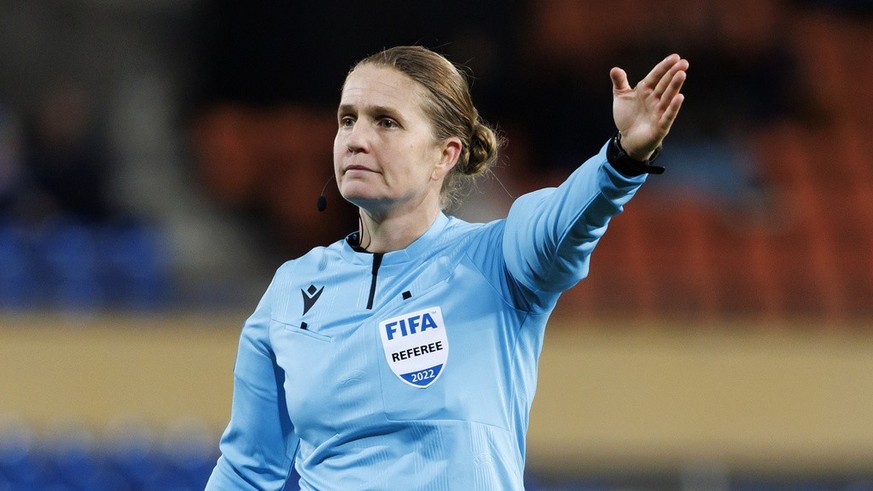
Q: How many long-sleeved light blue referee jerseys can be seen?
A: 1